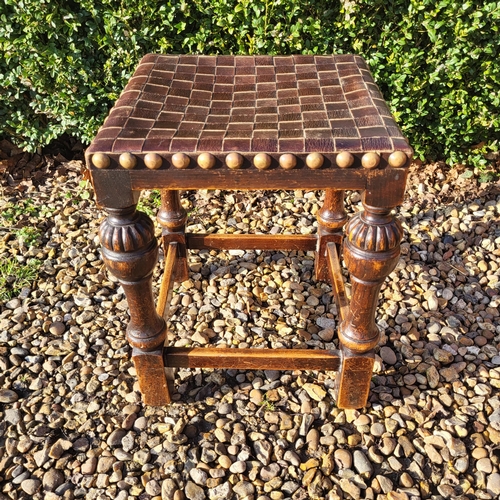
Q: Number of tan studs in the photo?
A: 12